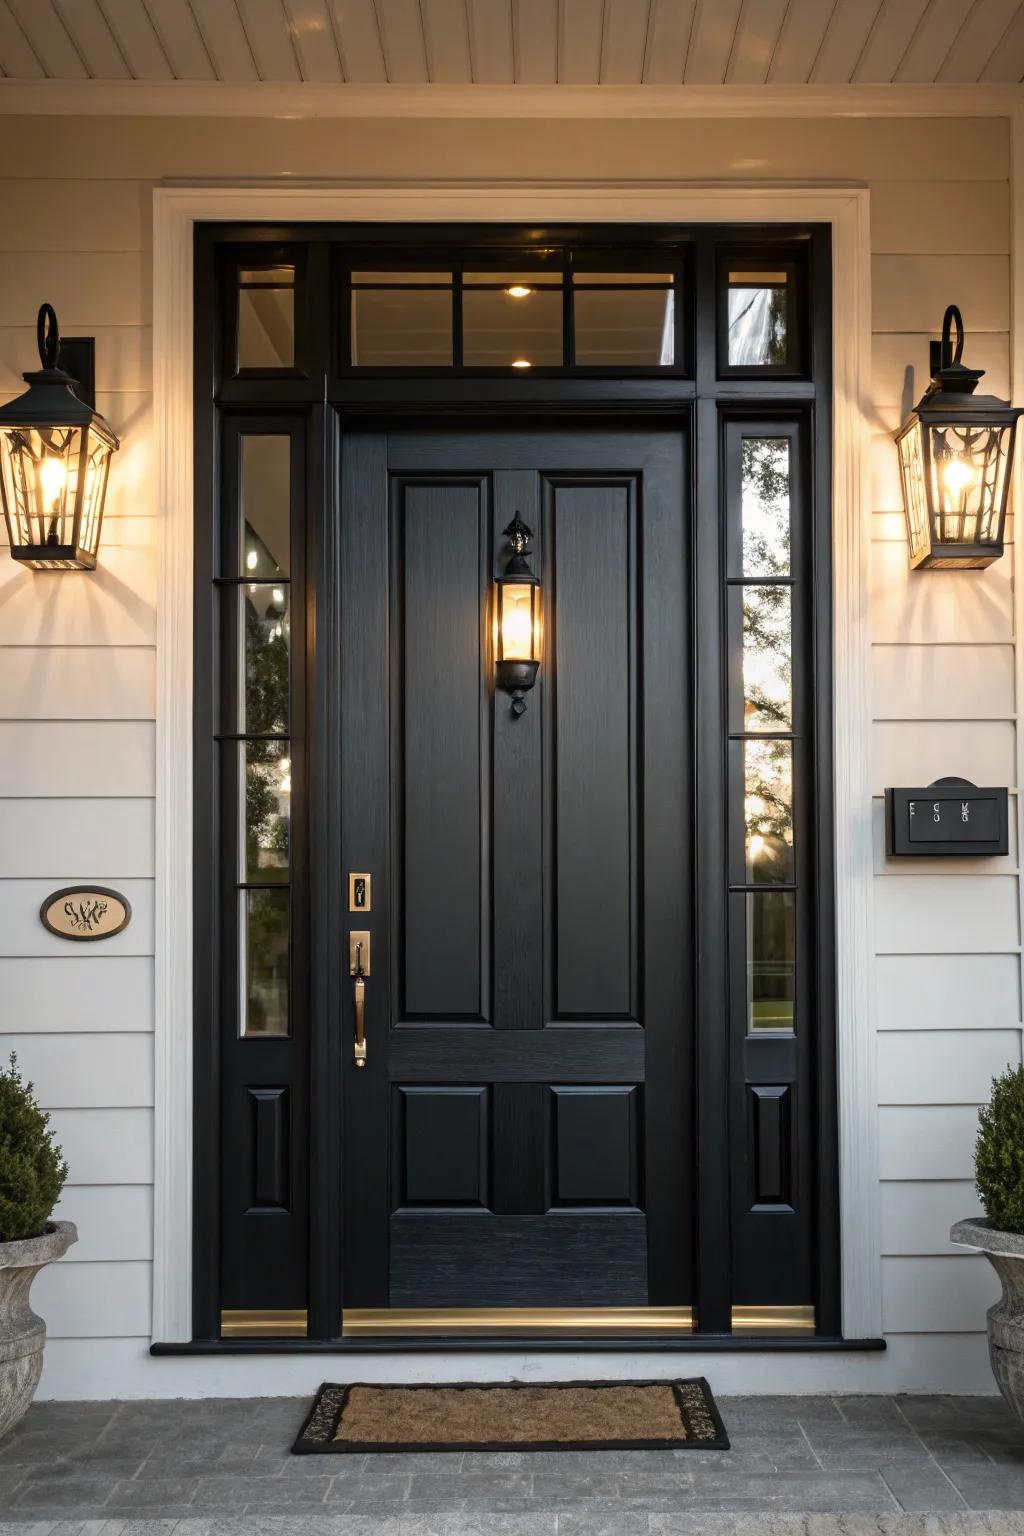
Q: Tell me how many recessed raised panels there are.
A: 6